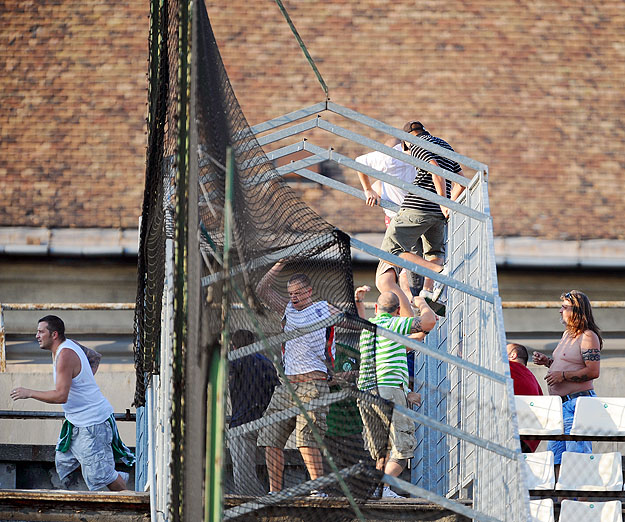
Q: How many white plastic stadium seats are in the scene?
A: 6